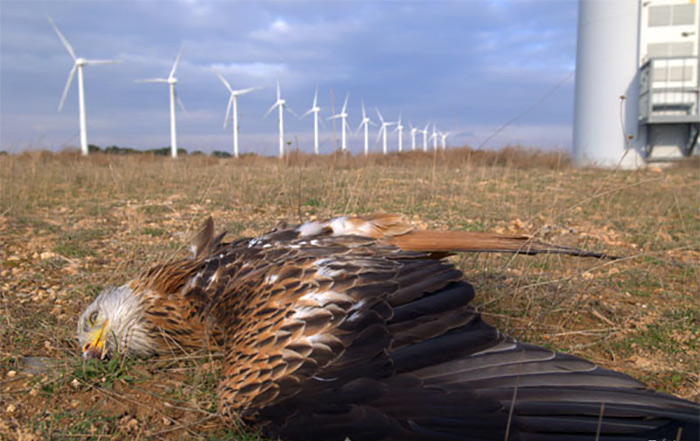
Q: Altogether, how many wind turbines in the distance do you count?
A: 13